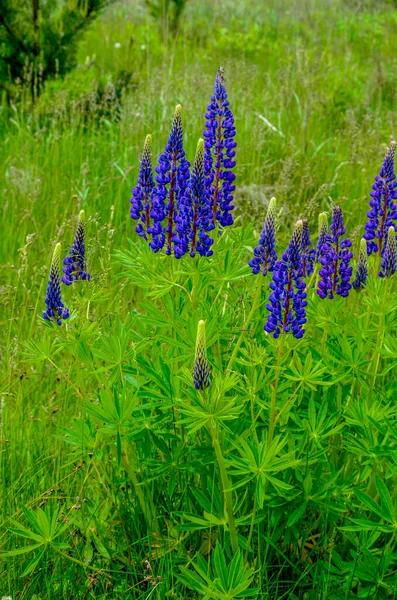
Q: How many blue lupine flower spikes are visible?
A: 15